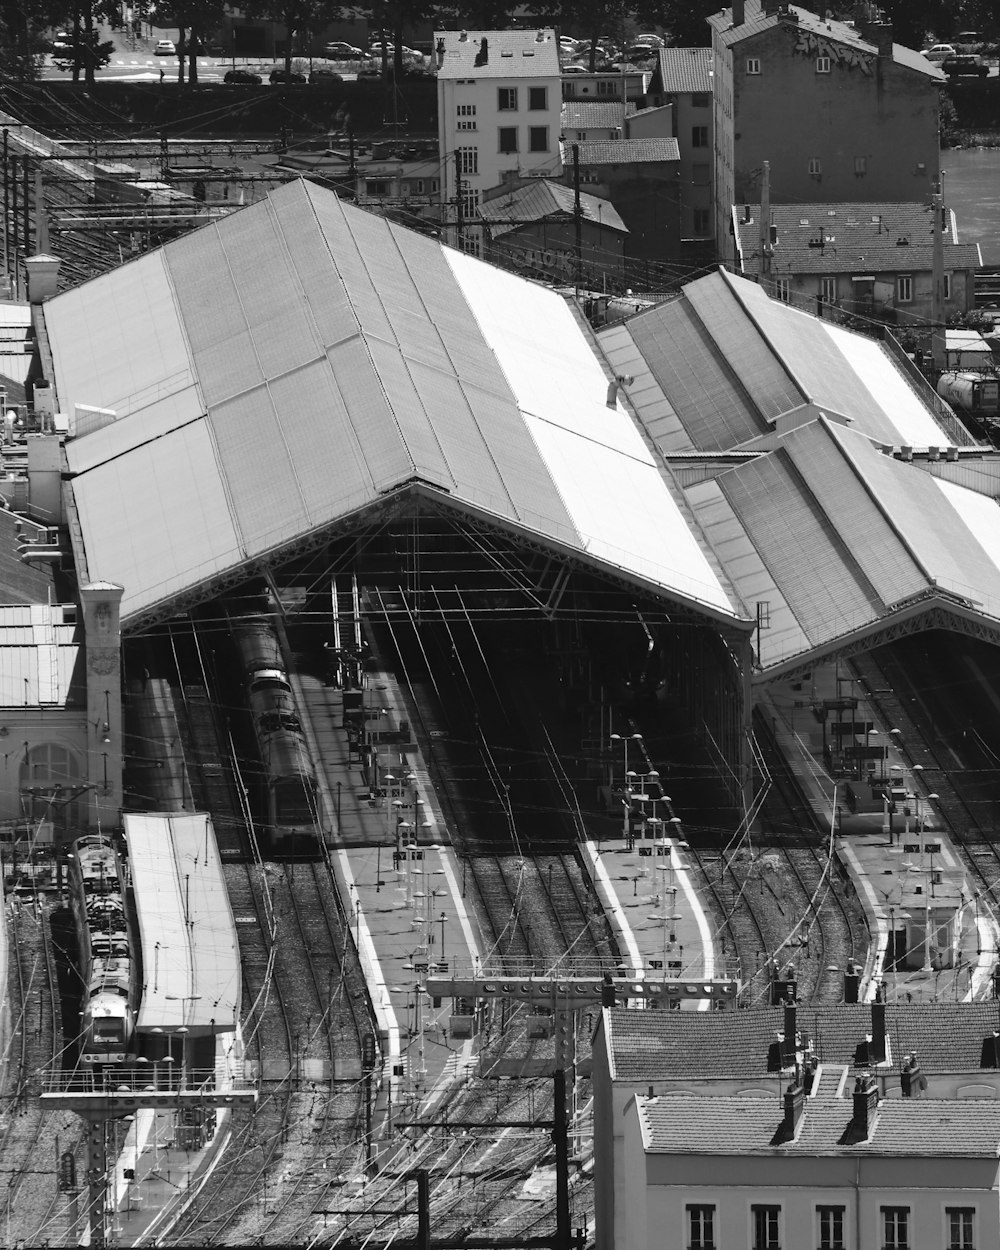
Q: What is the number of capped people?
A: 0